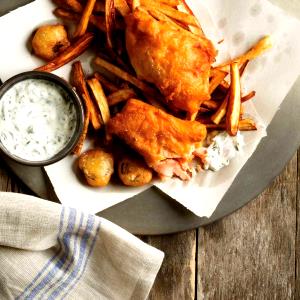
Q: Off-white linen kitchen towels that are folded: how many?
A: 1